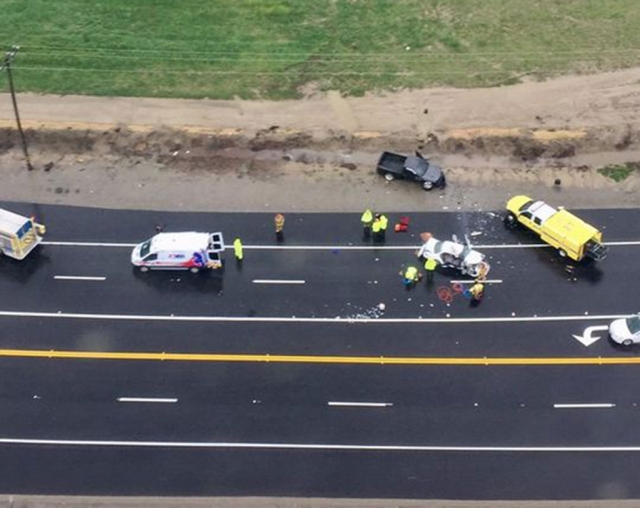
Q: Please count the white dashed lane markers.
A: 6